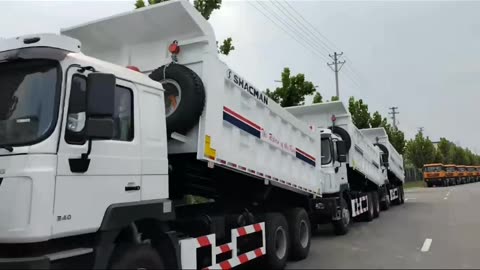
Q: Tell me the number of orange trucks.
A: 5